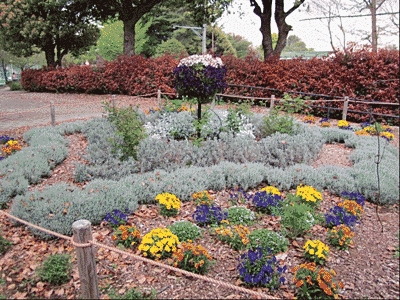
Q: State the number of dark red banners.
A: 0